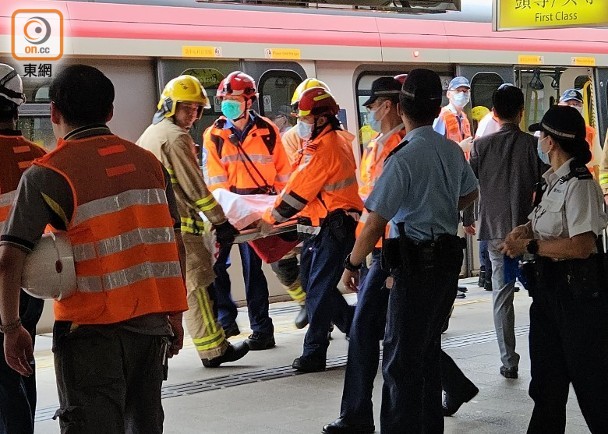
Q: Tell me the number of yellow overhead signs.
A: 1